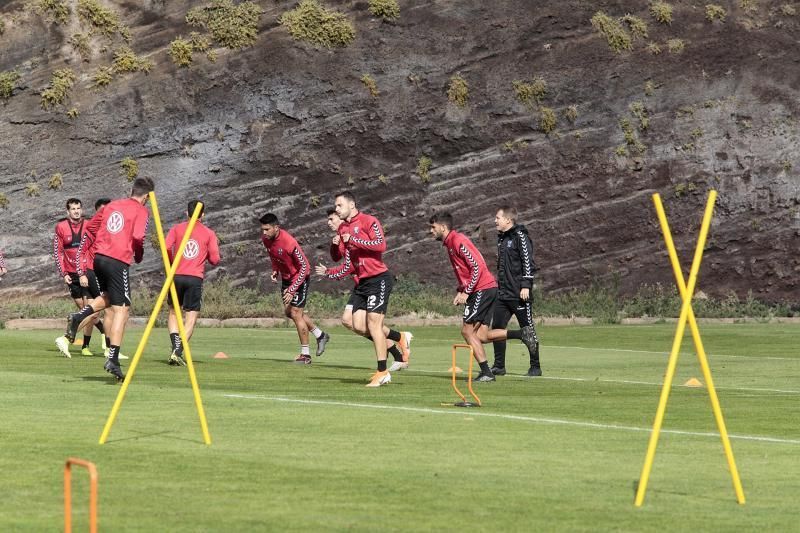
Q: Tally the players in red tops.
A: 8